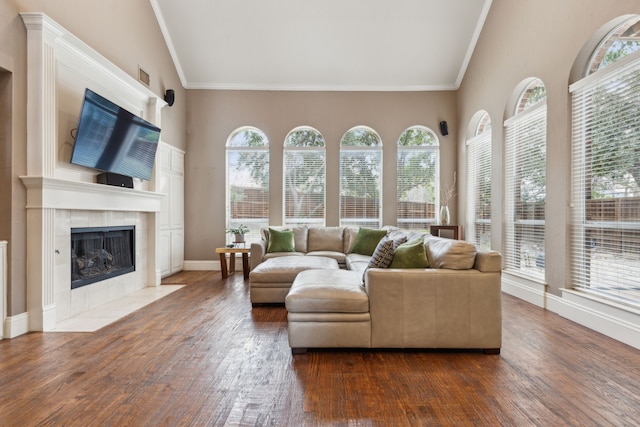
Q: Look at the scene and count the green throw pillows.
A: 3